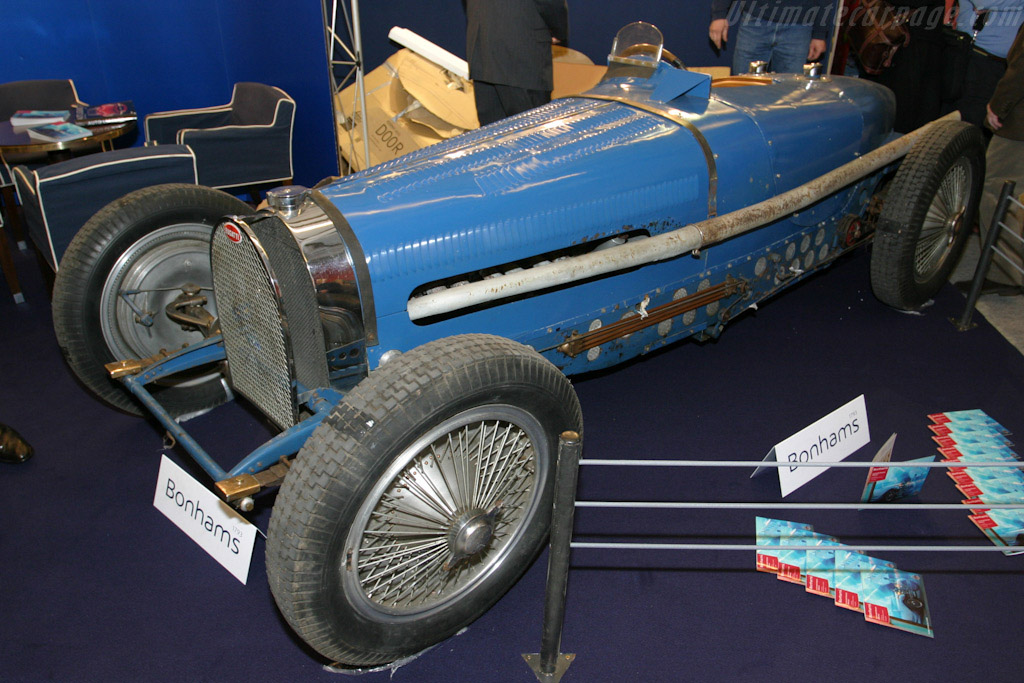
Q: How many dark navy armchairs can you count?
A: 3